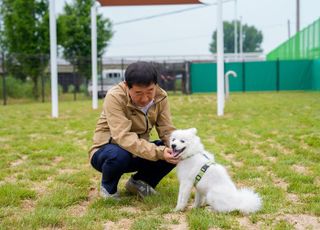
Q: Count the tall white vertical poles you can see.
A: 3